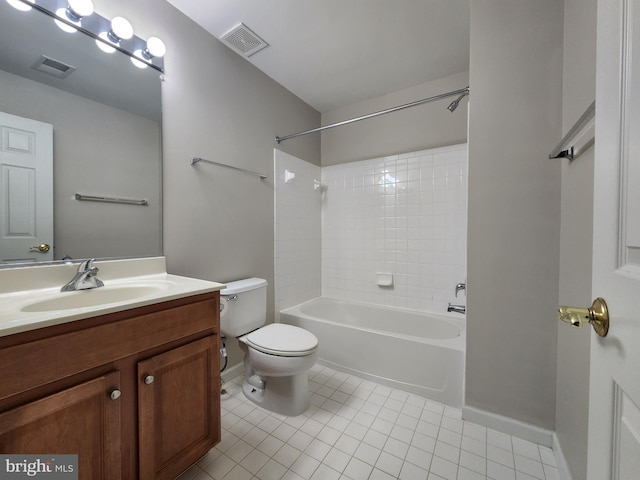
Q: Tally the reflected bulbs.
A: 4